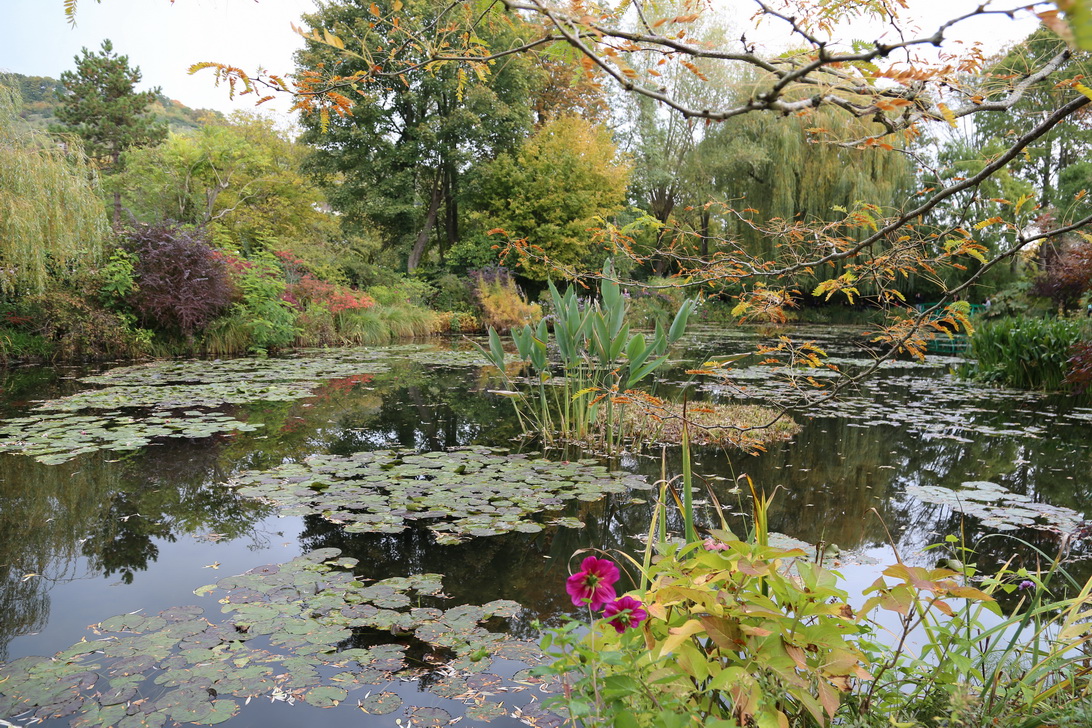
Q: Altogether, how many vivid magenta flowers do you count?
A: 2